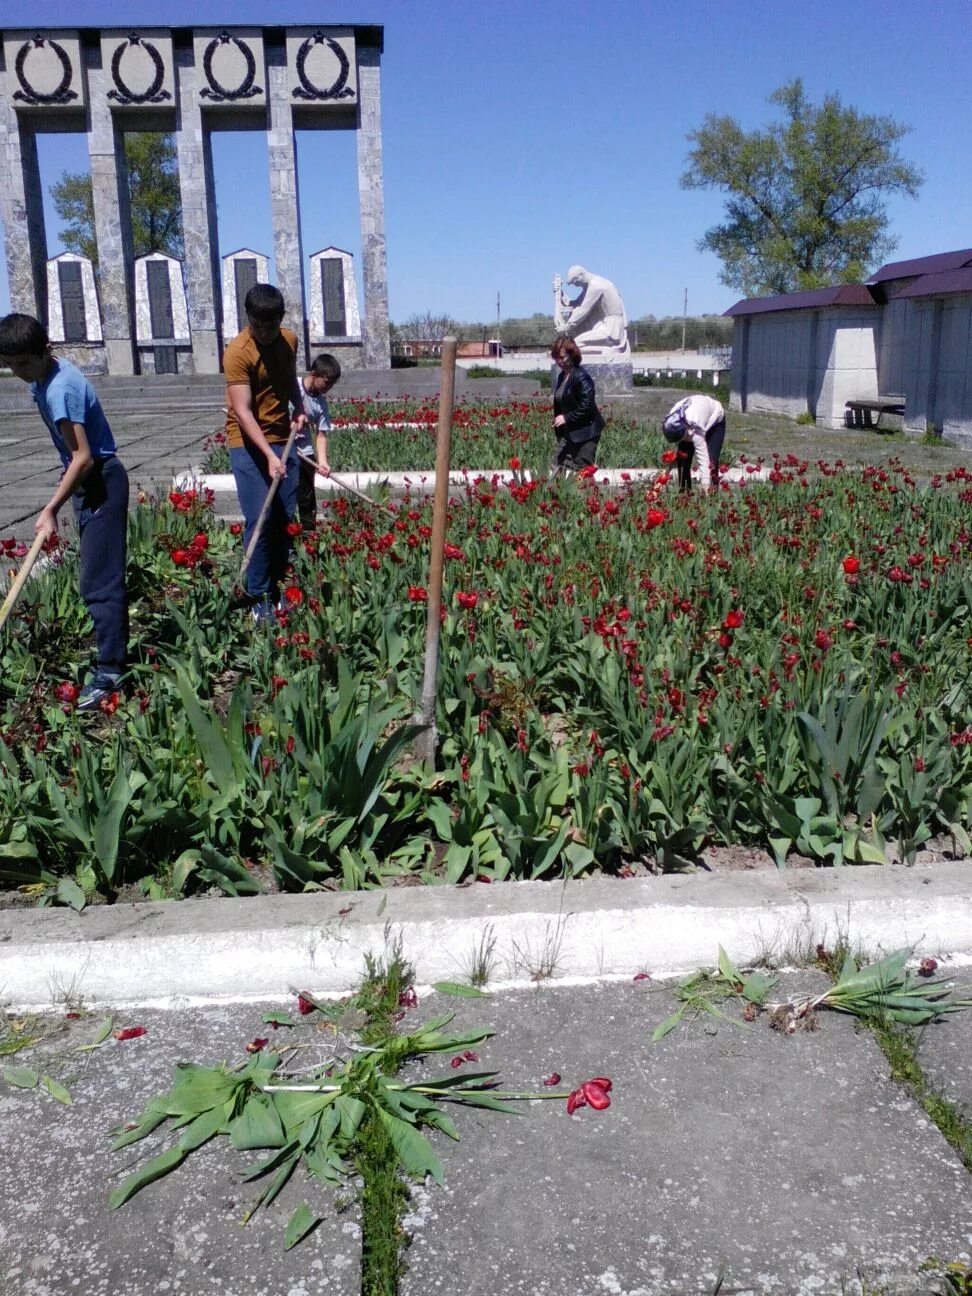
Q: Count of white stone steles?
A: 4